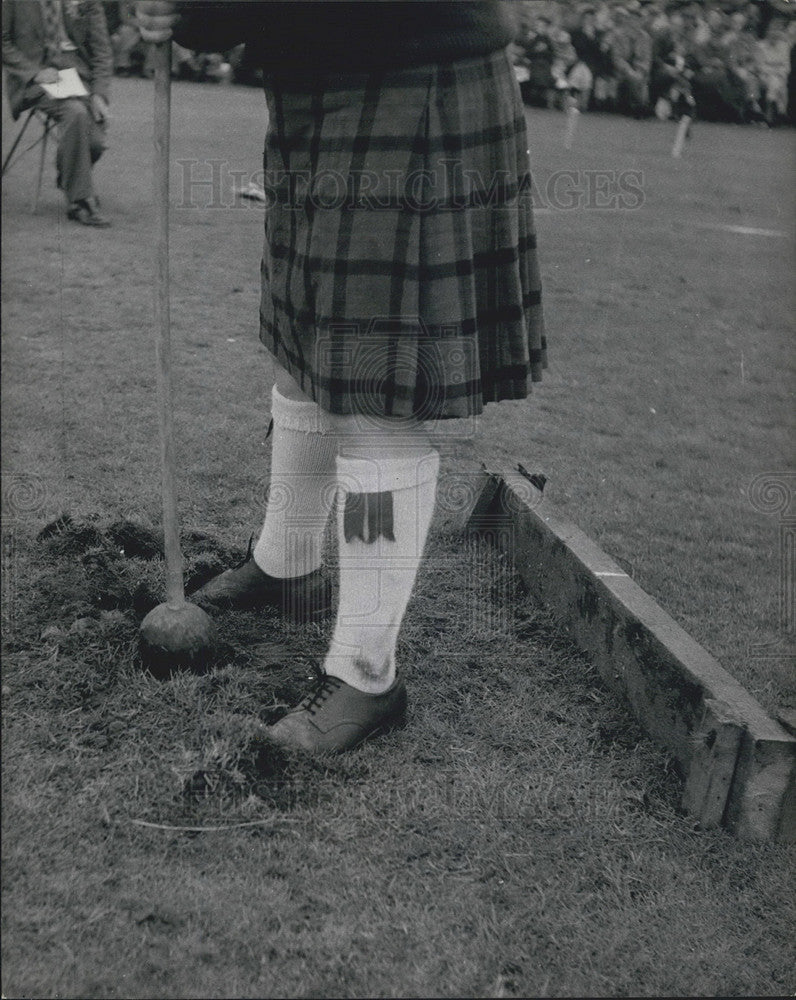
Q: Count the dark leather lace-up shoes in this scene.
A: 2